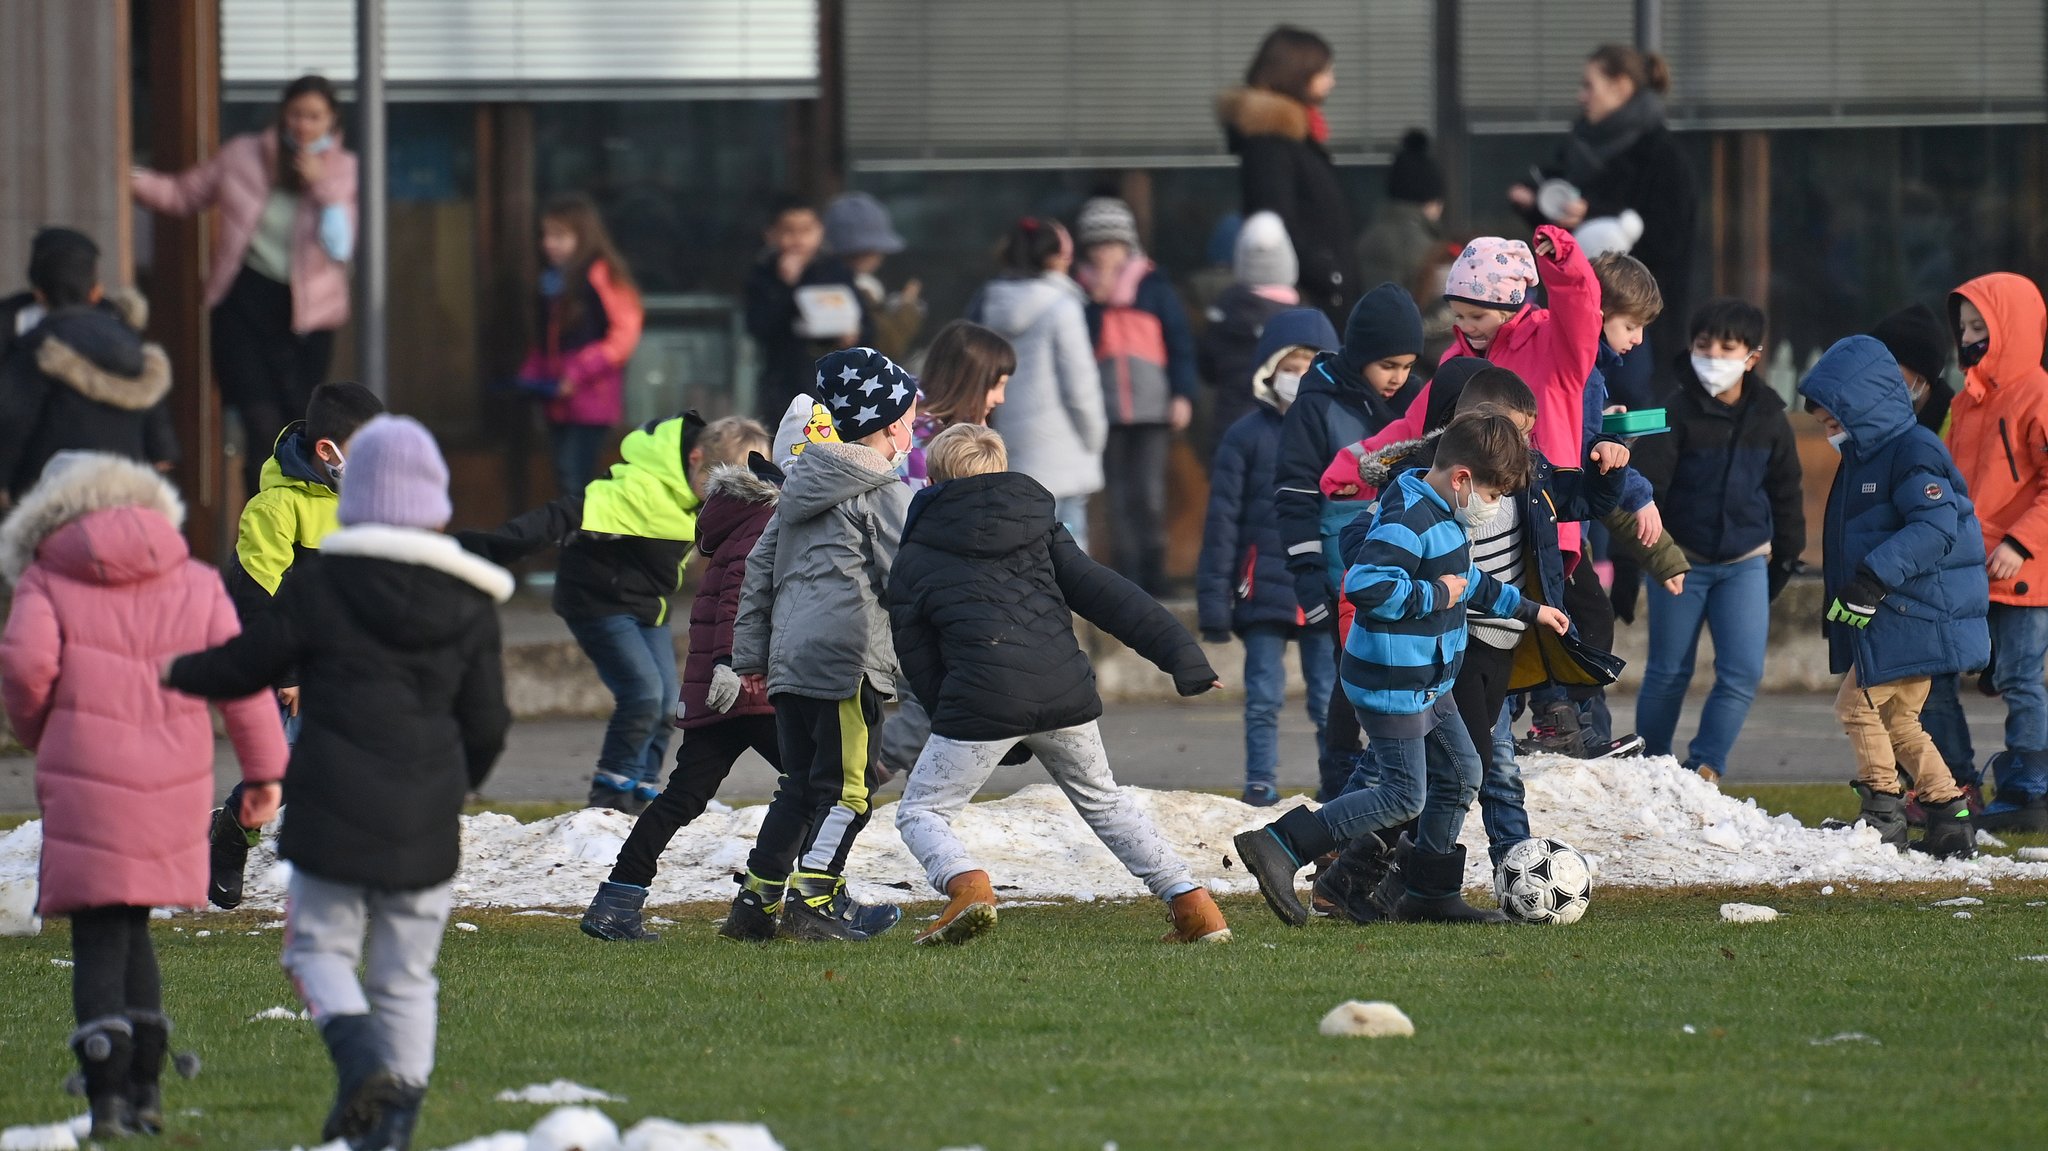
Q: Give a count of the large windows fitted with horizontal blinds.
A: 3